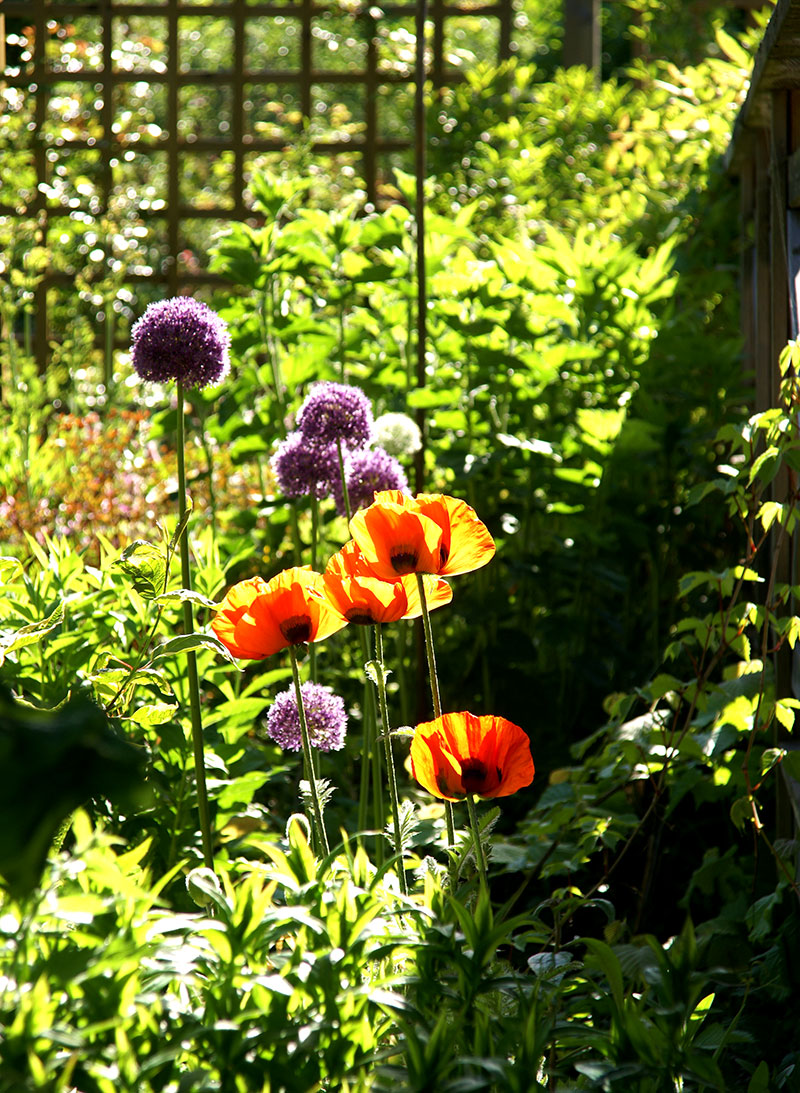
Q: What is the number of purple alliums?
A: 5